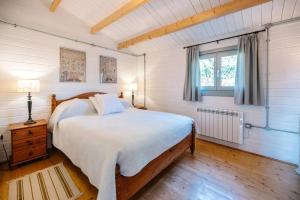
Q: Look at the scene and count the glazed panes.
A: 2